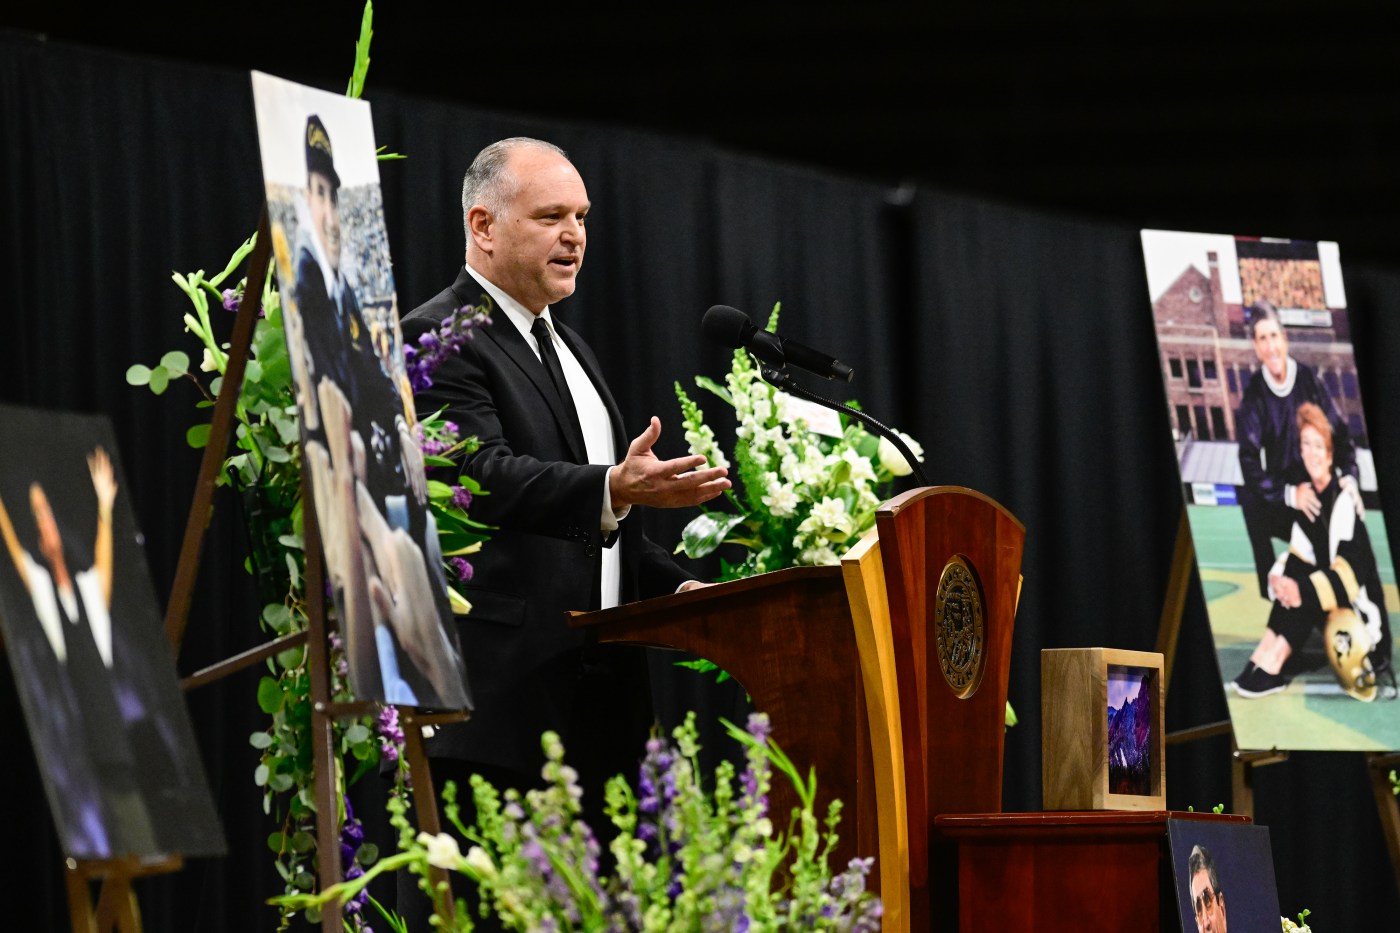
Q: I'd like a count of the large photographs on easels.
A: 3